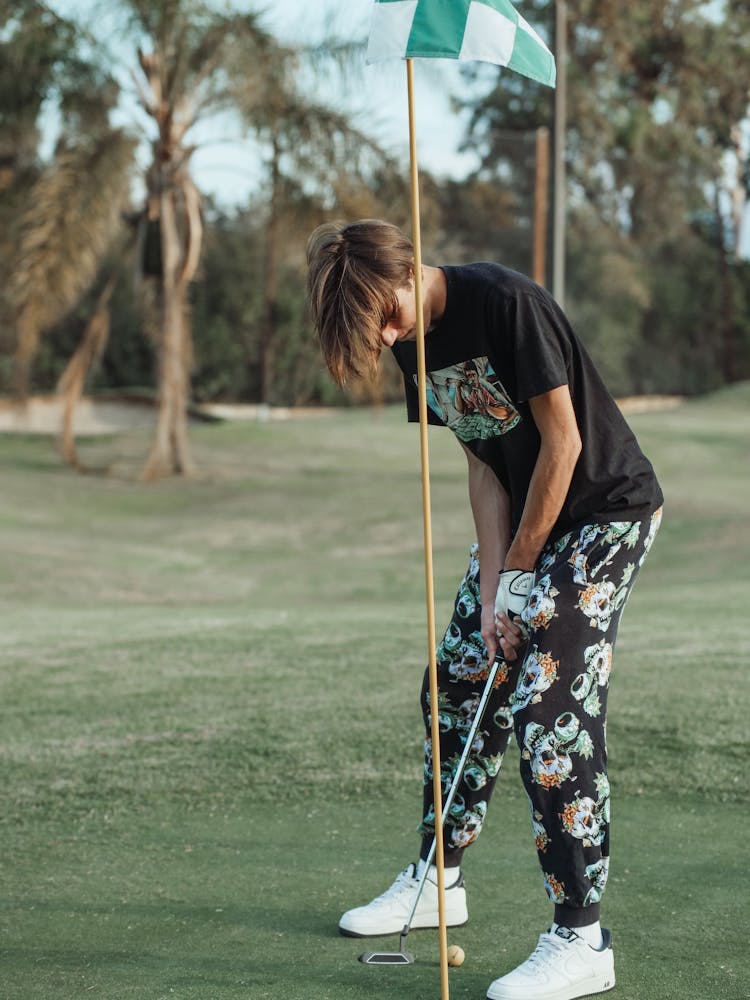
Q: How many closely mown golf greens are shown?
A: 1